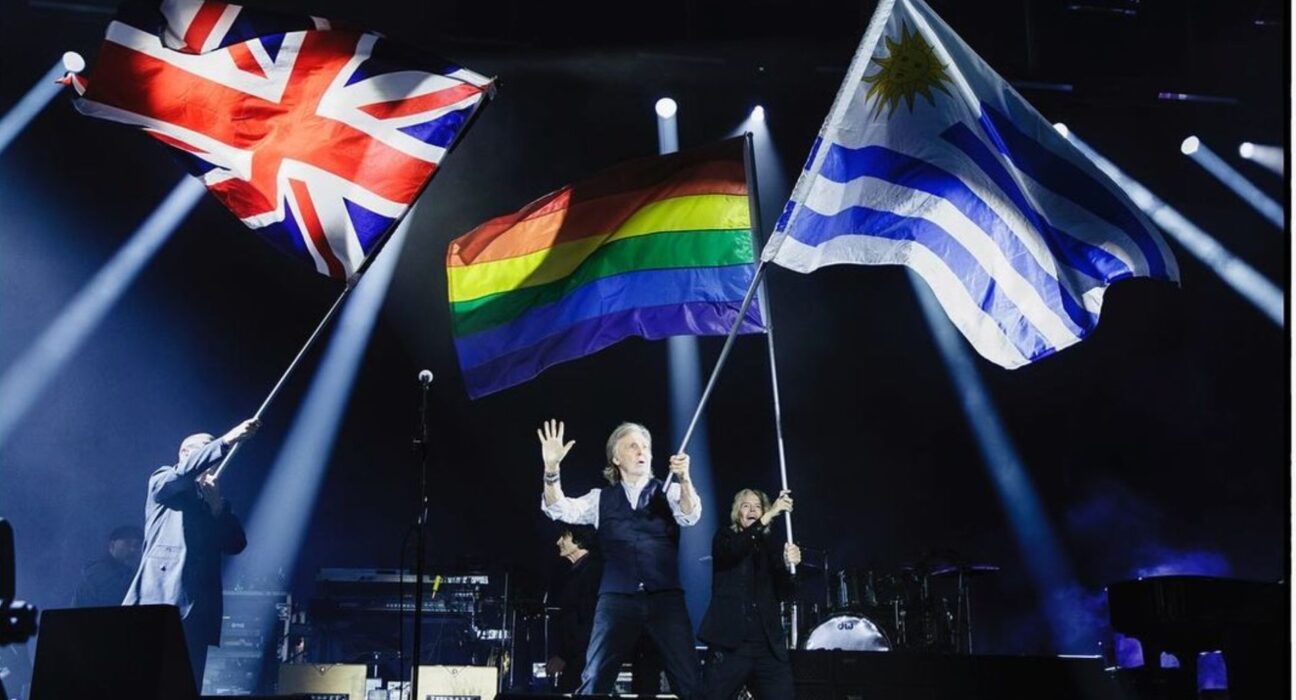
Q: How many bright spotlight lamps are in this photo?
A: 6